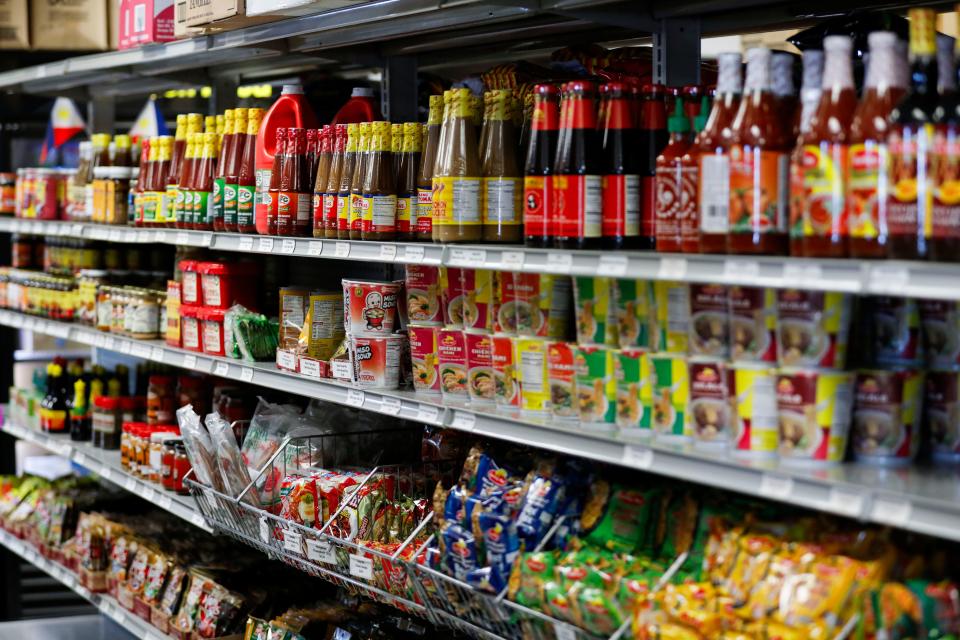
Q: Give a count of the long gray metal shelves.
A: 5